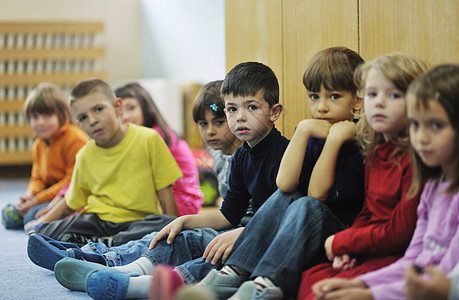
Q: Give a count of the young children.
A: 8